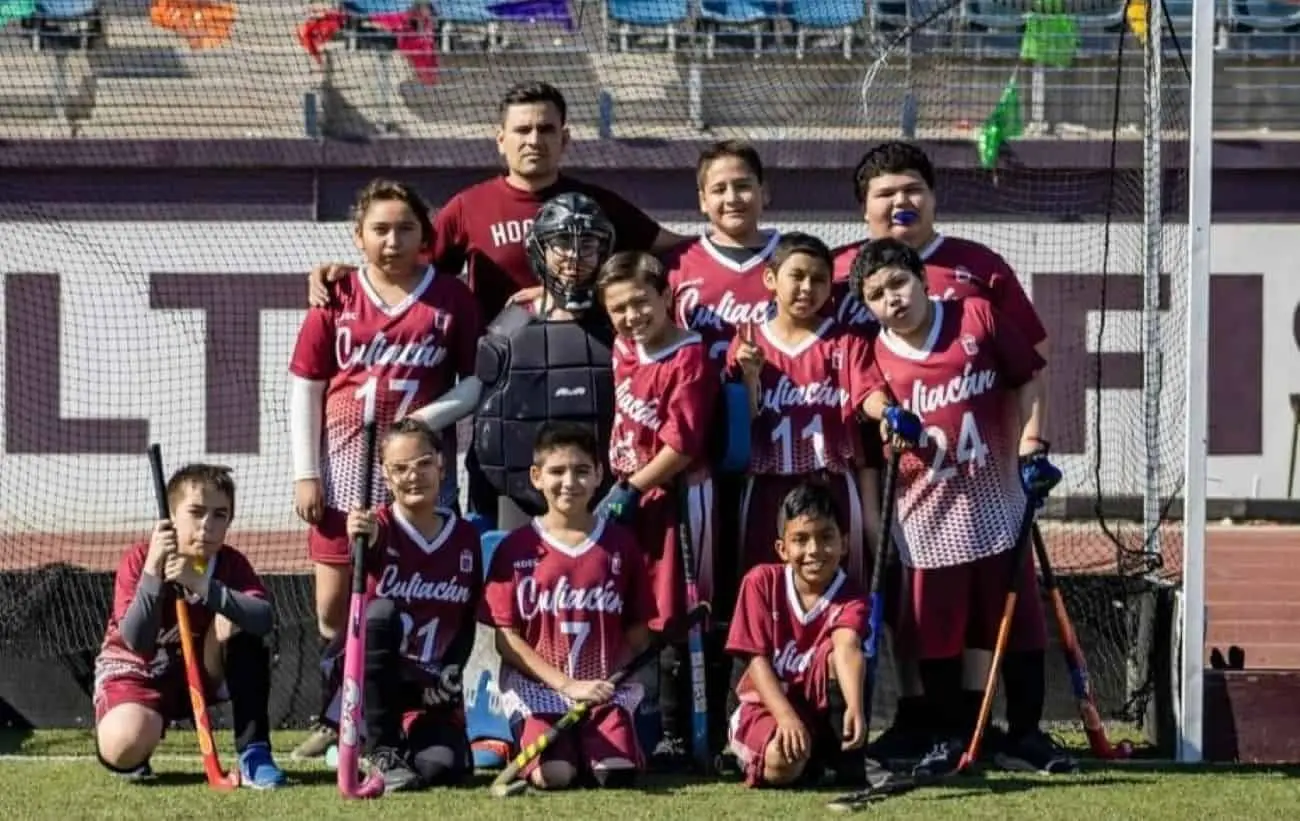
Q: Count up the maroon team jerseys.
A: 10